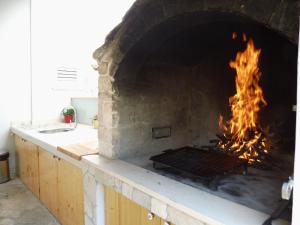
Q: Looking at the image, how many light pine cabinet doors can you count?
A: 6